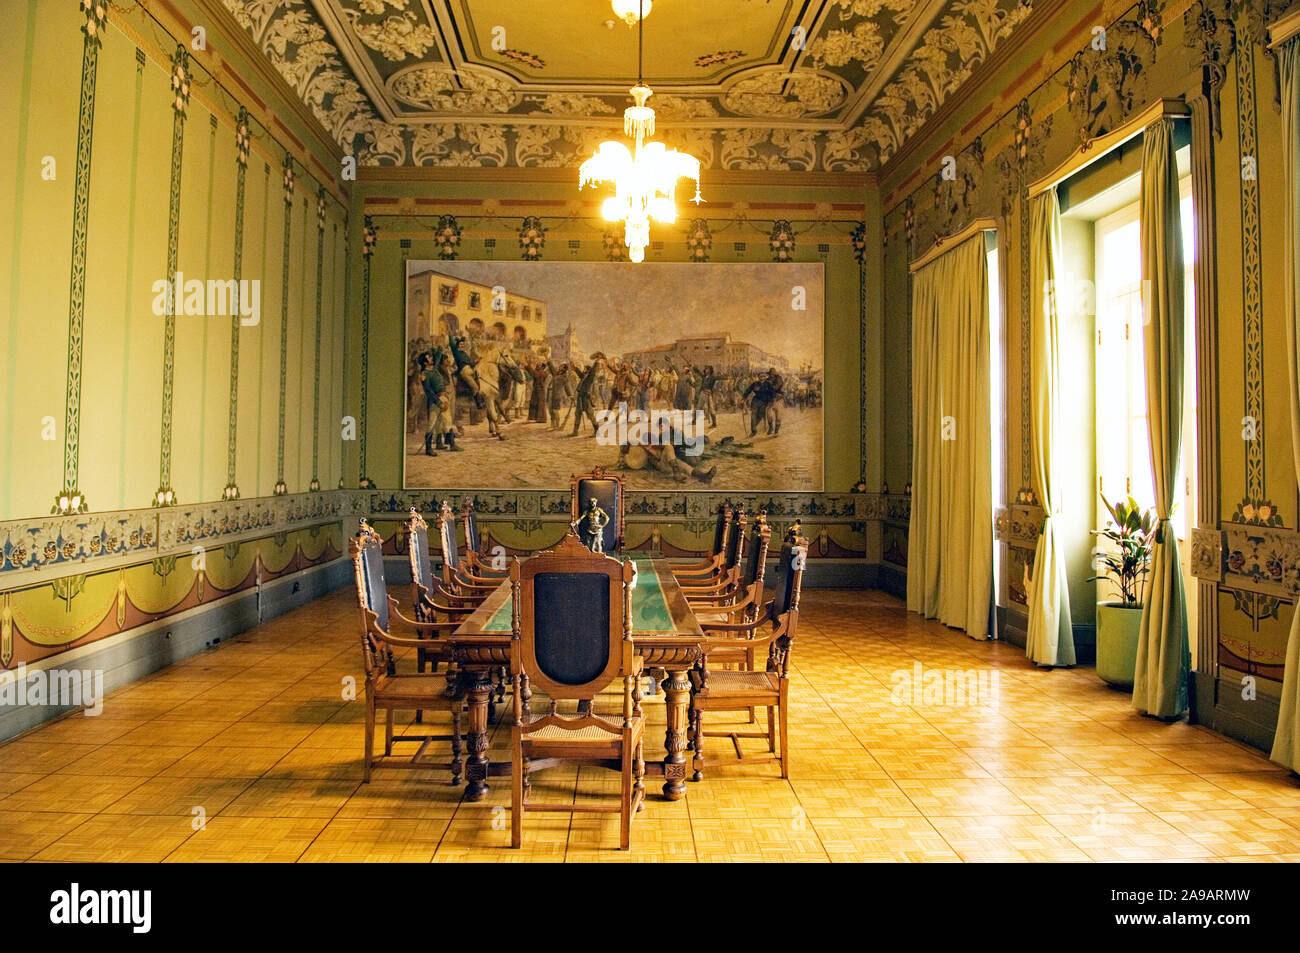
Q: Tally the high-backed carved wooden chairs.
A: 10